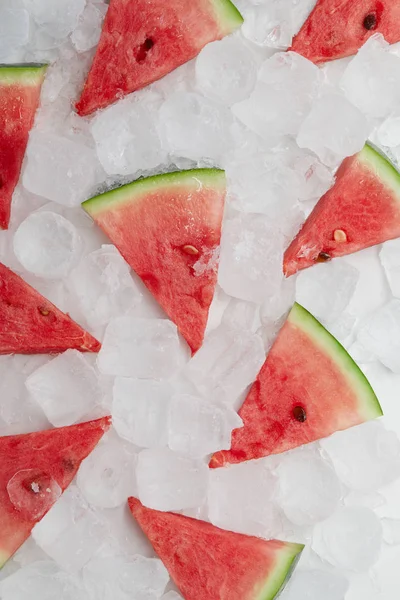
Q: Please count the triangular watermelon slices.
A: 9